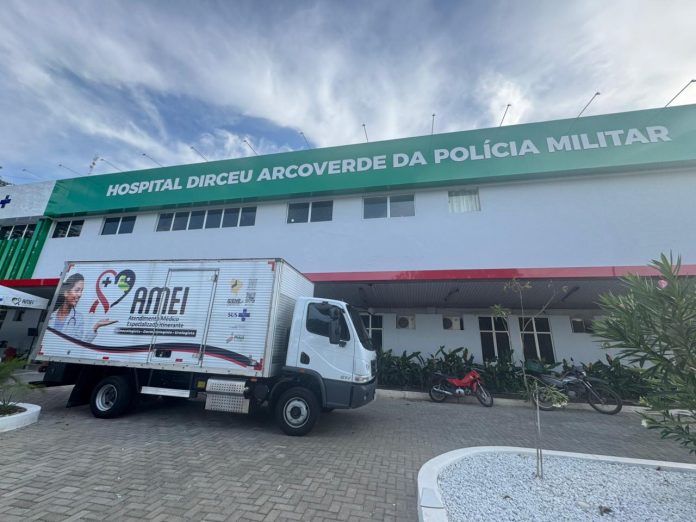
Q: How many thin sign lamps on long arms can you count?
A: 12